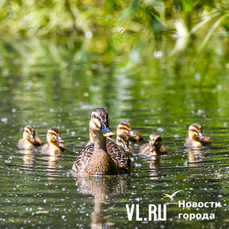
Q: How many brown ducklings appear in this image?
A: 6